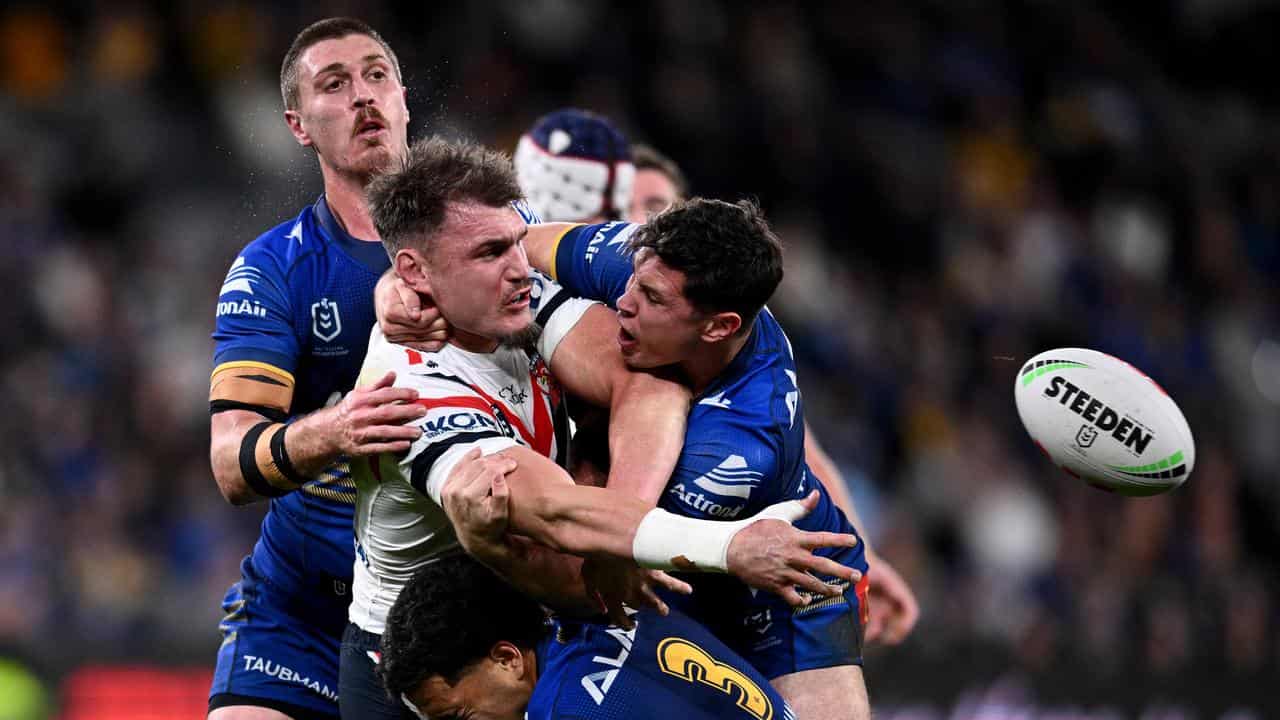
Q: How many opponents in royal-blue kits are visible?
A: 3